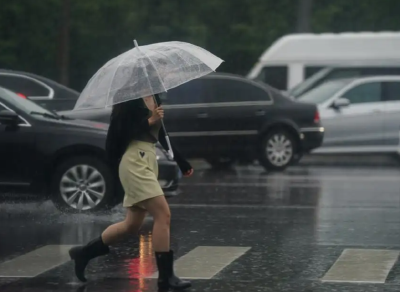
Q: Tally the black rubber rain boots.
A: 2